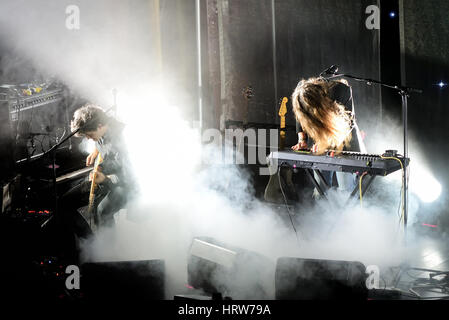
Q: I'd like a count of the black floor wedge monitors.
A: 3